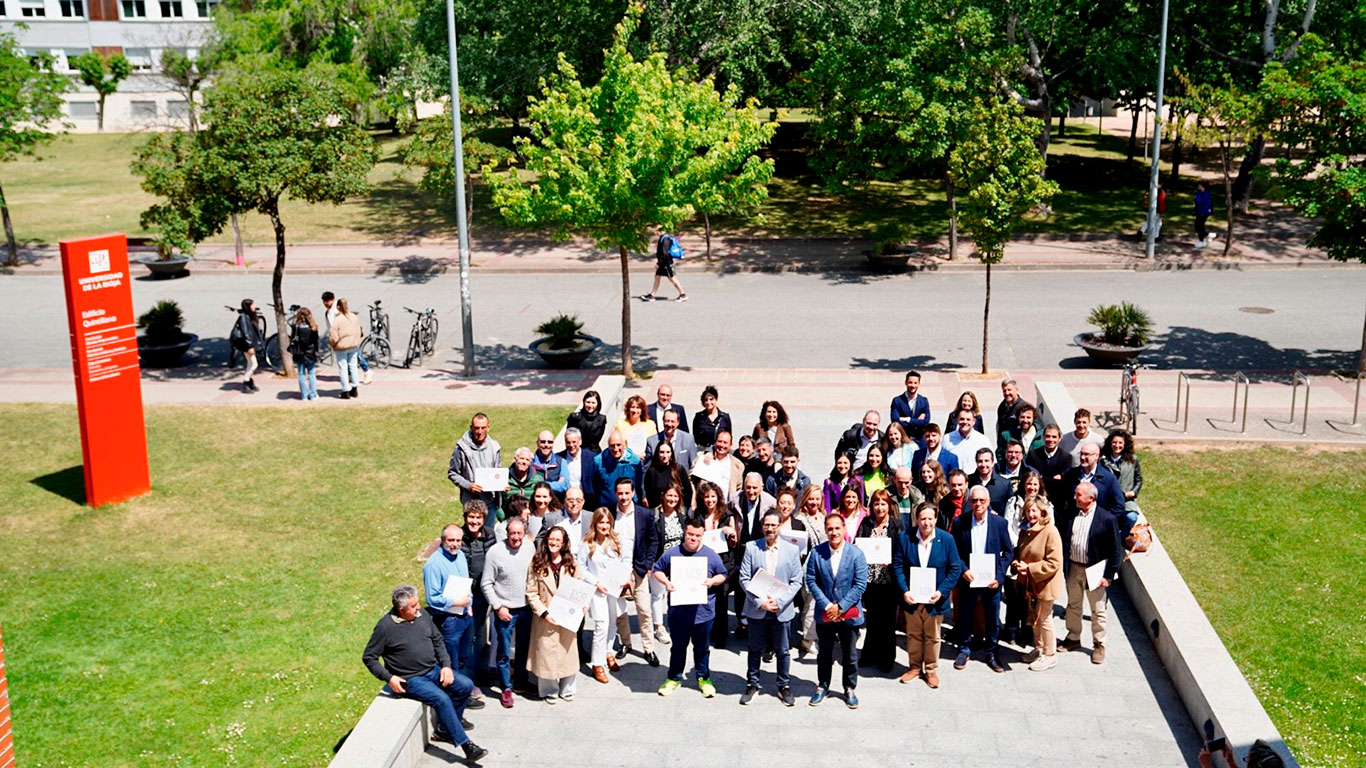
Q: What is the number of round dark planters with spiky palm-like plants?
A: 5